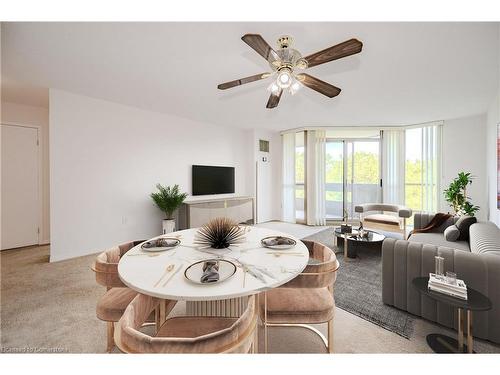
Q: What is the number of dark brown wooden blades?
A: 5